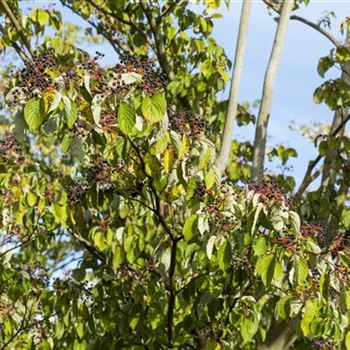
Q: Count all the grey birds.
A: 0